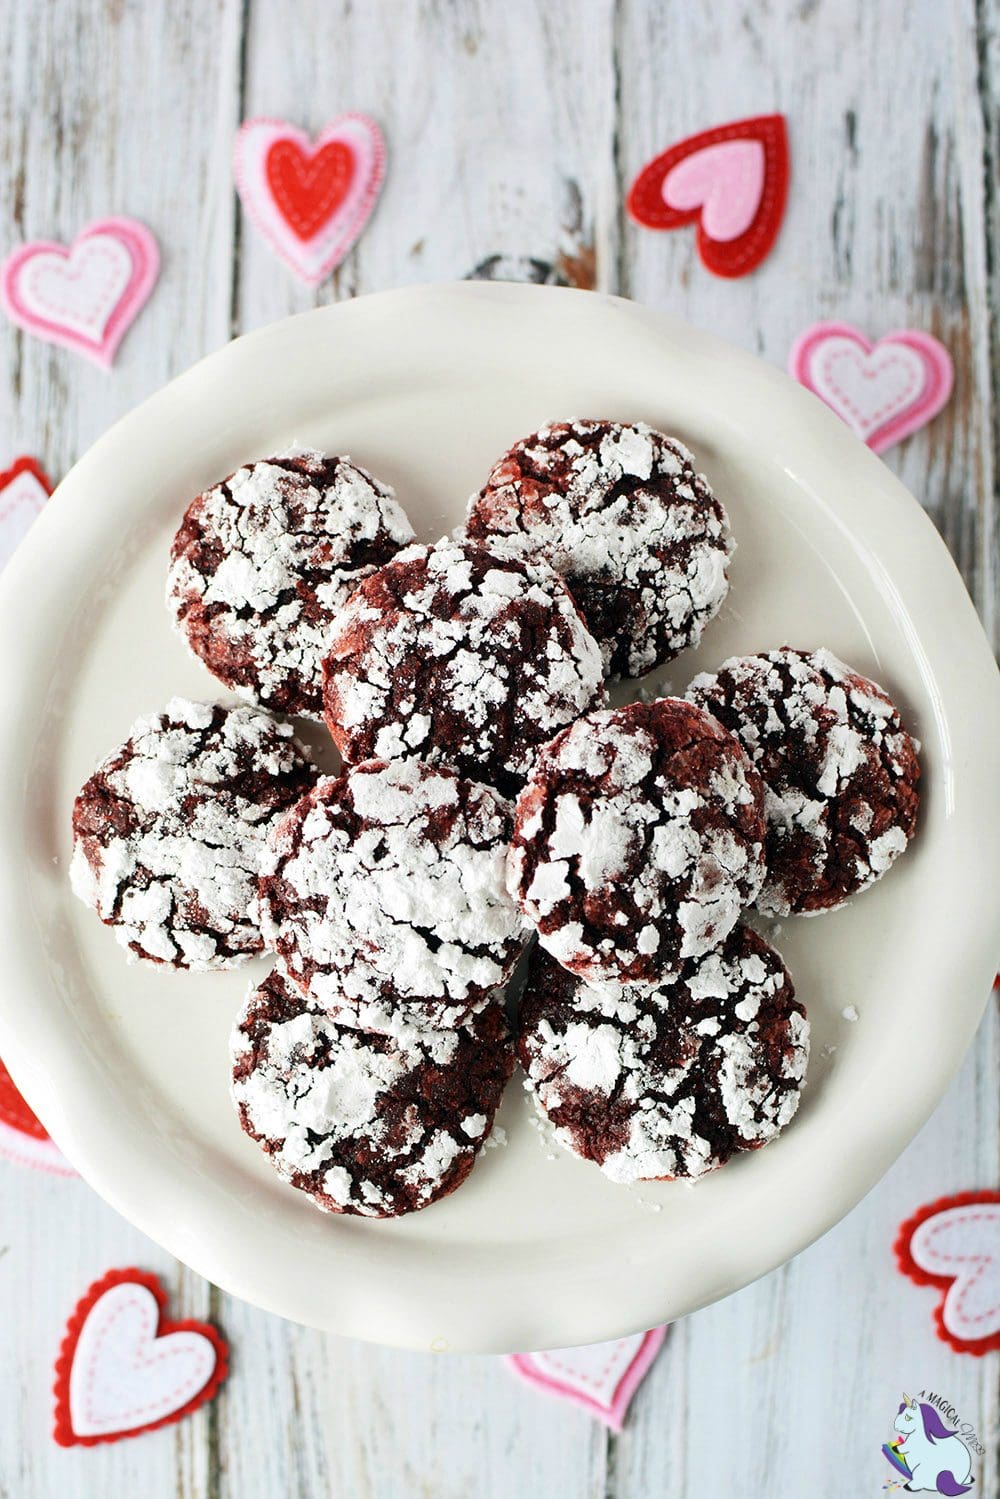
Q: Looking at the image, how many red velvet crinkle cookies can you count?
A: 9